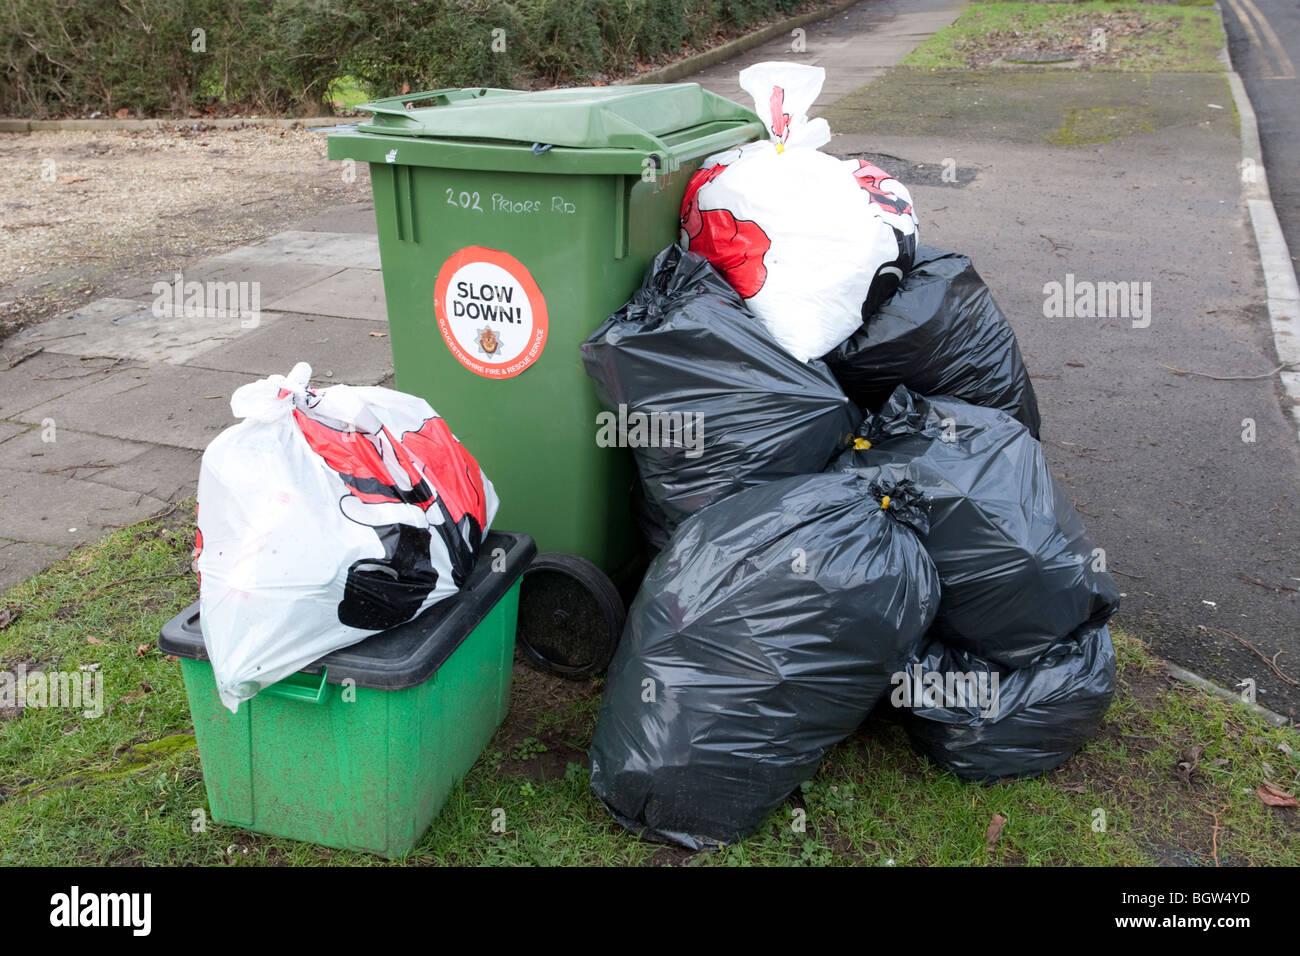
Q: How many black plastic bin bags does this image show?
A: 5